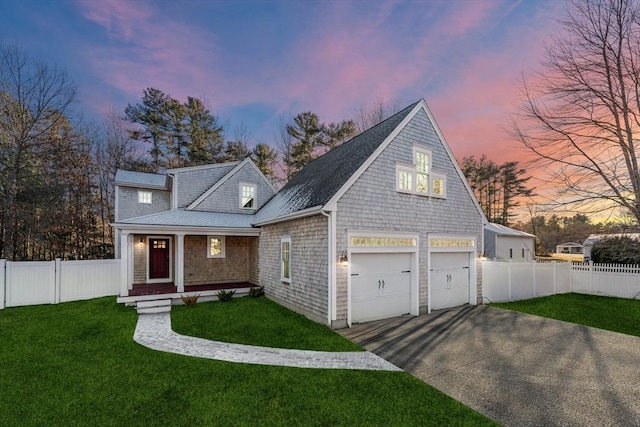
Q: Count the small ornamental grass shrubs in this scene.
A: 3